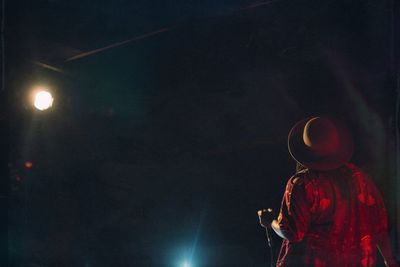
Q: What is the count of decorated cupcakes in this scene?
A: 0